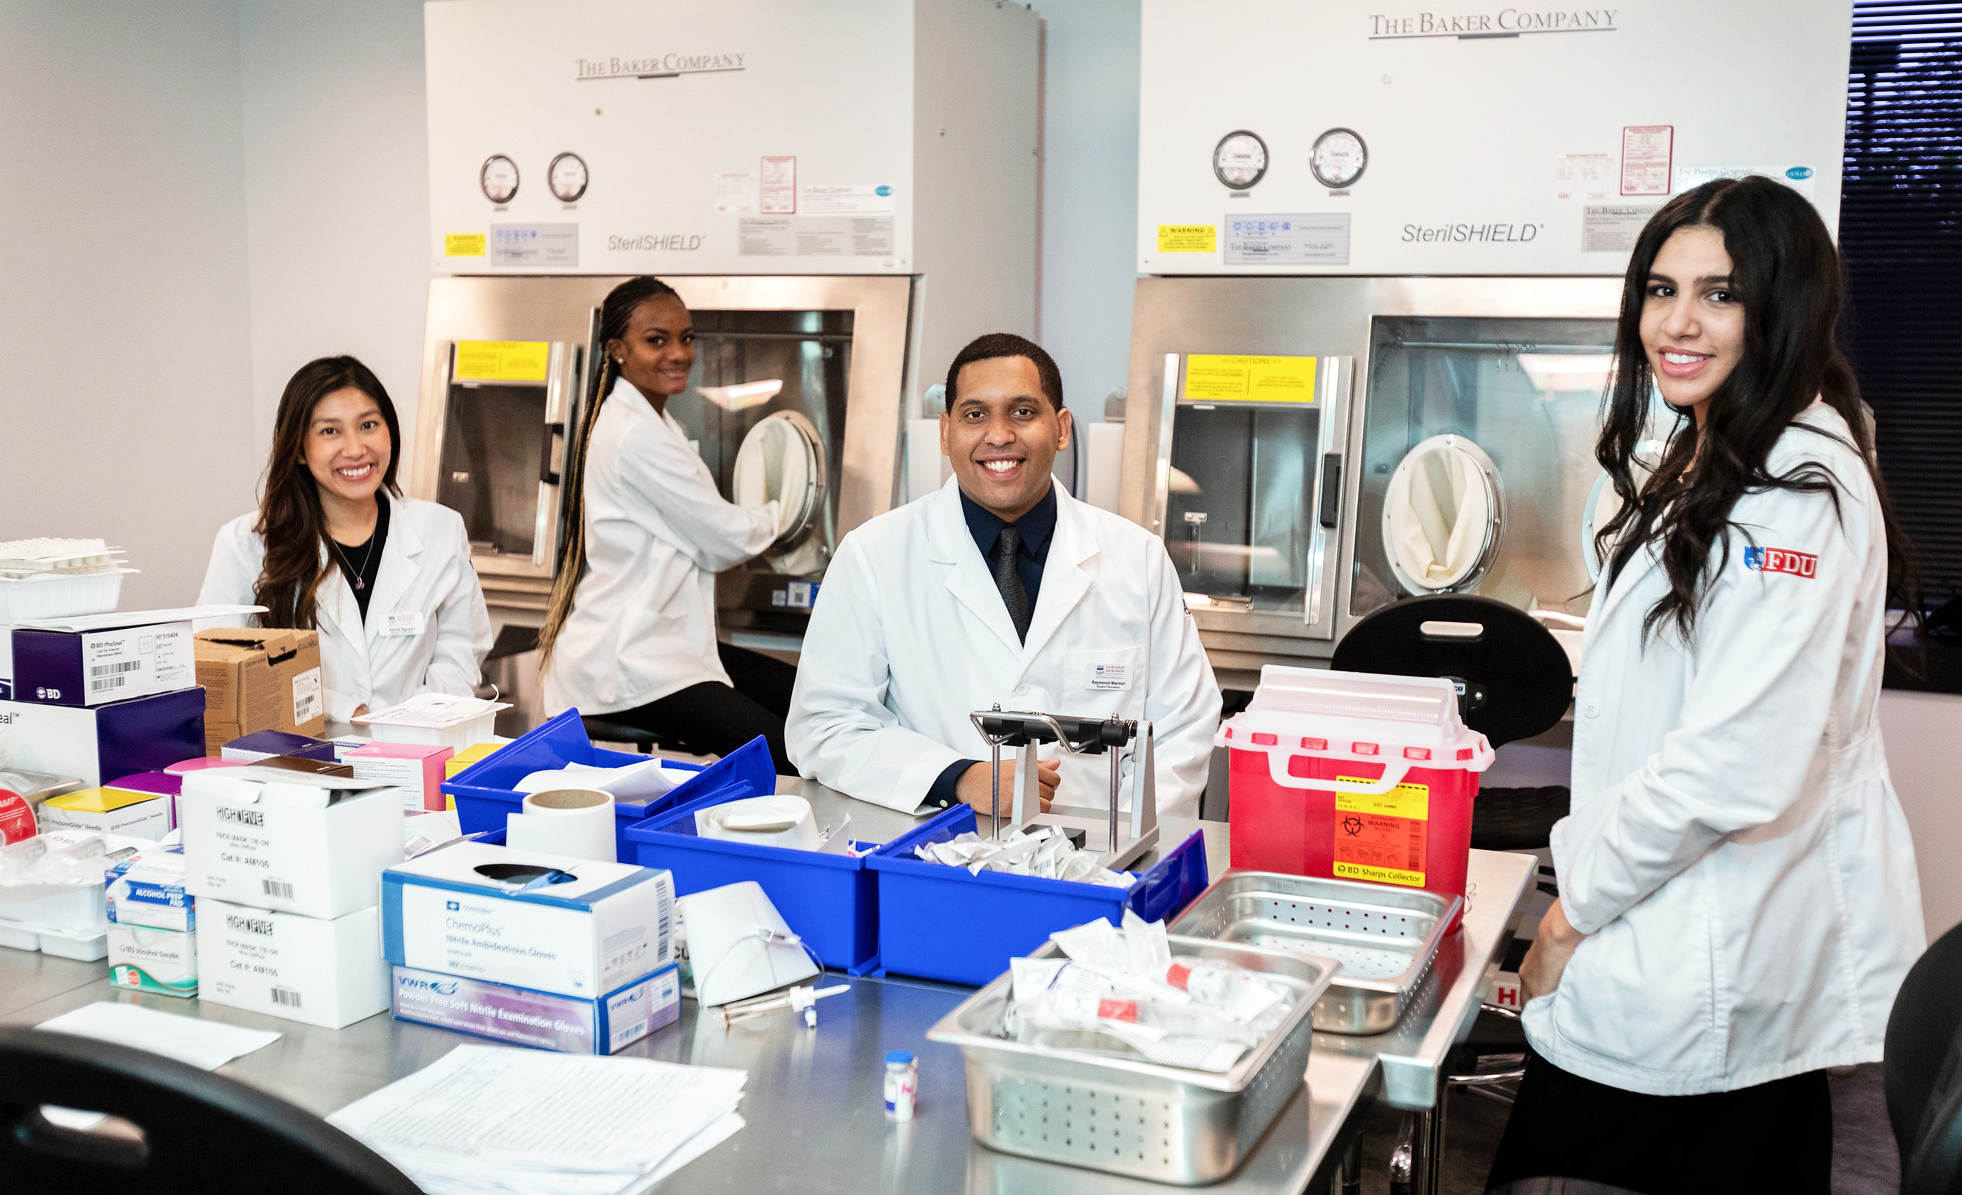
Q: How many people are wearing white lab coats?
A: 4